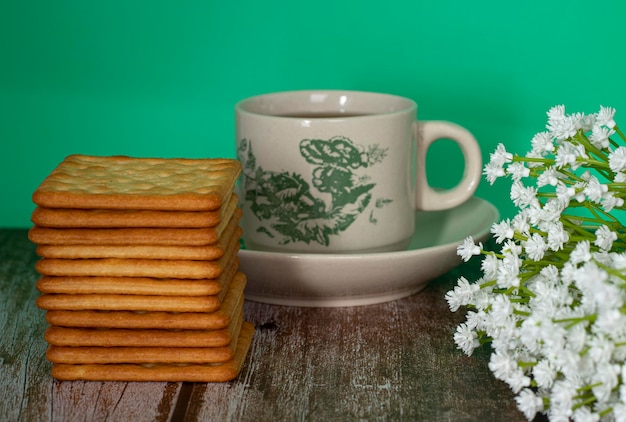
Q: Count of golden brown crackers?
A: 11